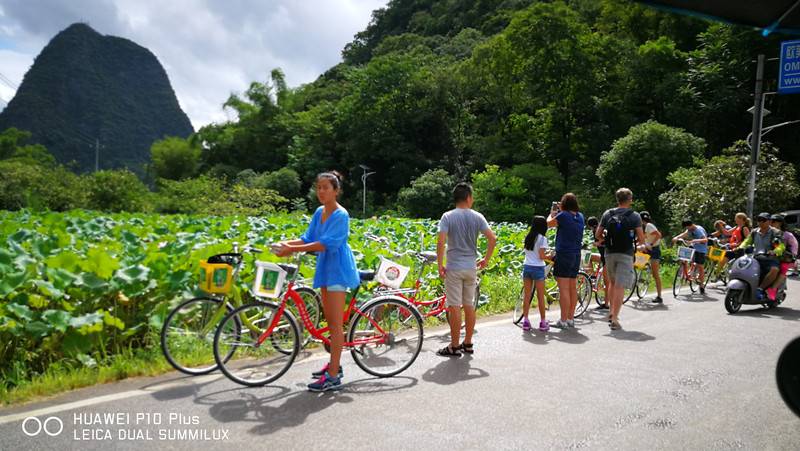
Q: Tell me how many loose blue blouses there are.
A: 1